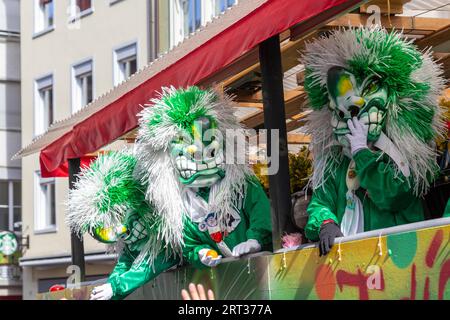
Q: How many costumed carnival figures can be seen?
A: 3